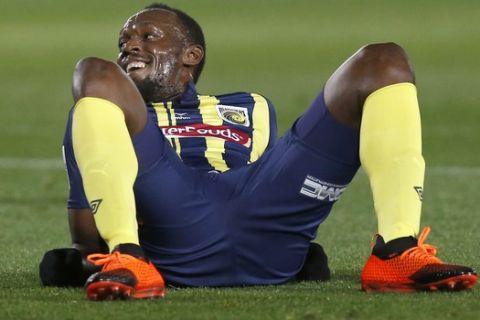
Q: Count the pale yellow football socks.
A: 2